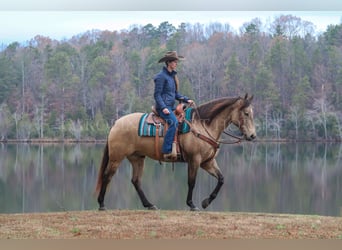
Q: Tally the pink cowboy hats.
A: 0